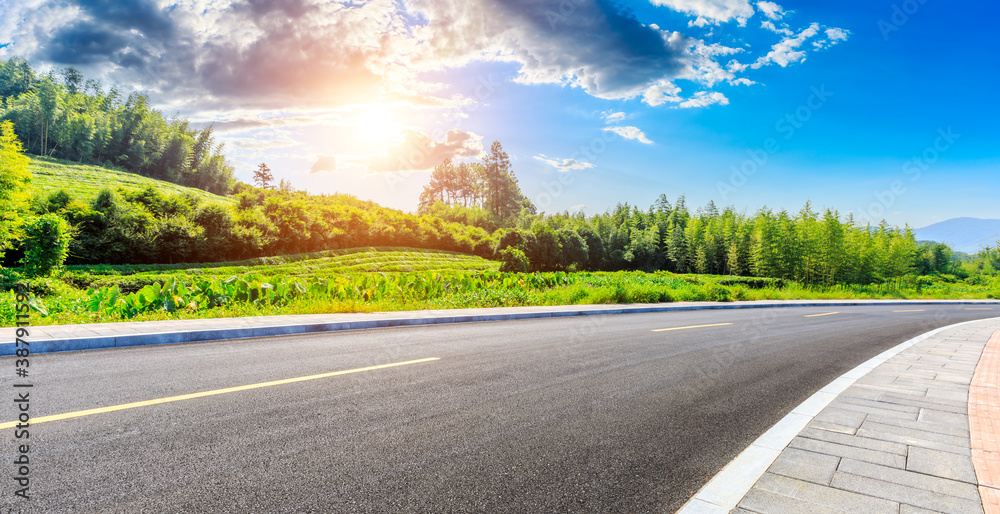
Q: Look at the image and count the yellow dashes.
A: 5